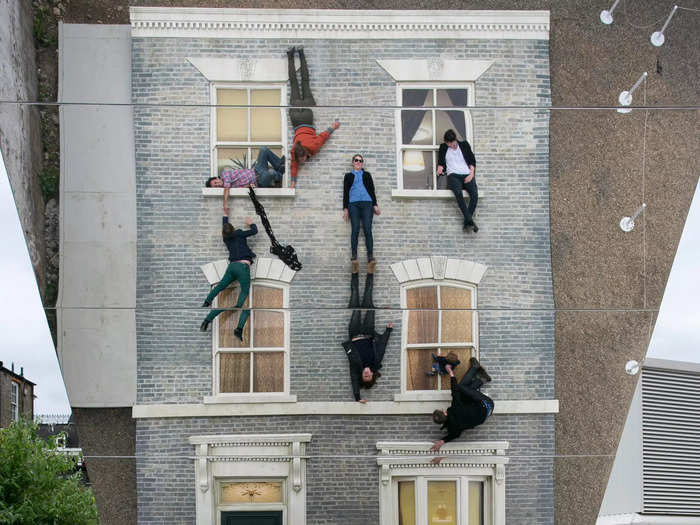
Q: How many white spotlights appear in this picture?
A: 5